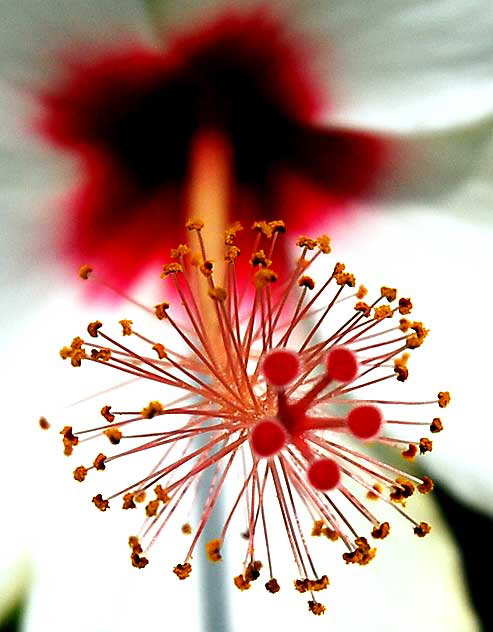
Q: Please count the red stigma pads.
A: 5